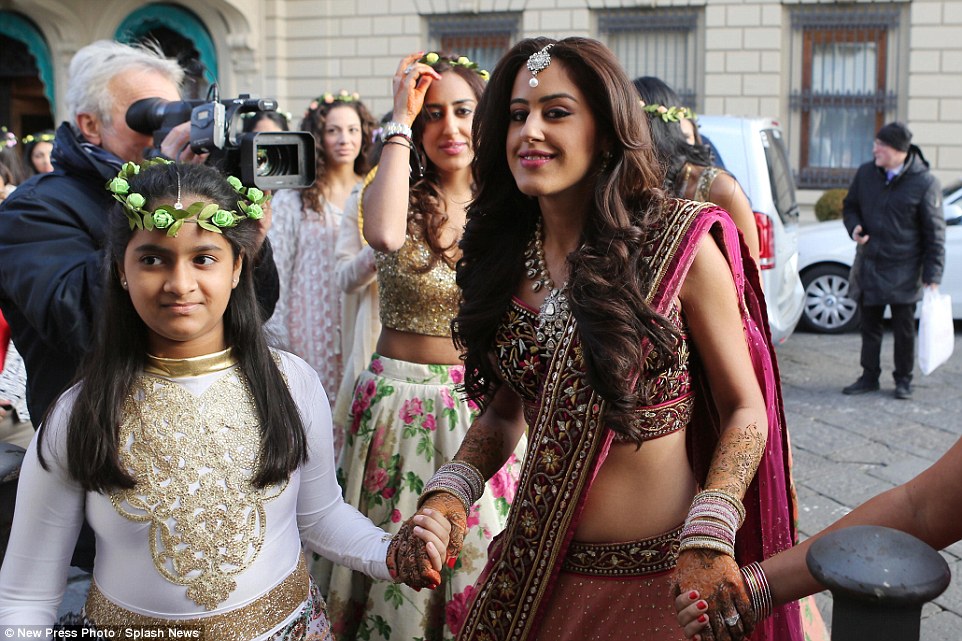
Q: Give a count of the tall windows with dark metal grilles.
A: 3